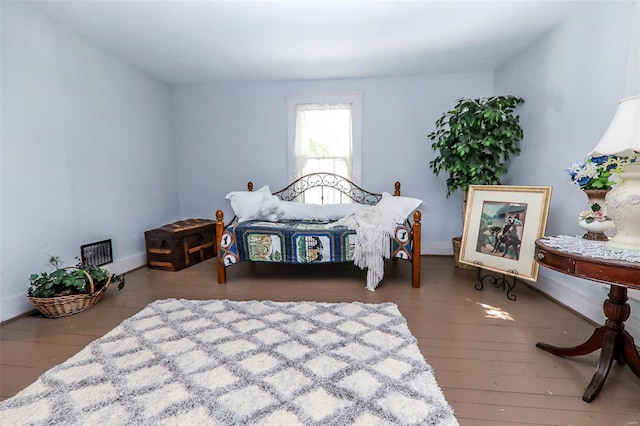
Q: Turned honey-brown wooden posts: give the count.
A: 4